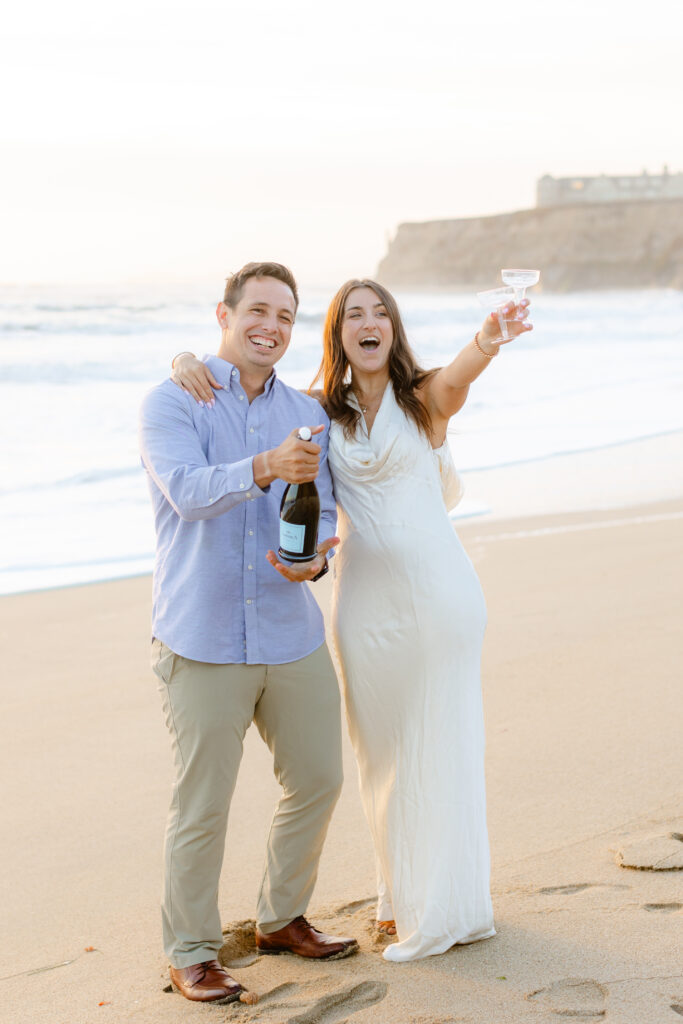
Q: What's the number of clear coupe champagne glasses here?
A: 2